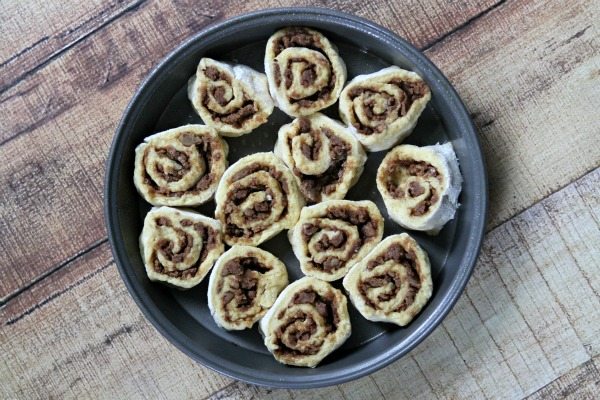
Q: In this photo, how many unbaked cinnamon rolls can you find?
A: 12